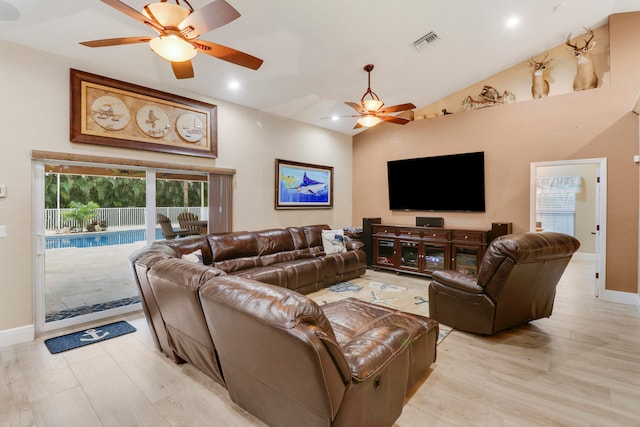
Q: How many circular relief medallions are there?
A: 3